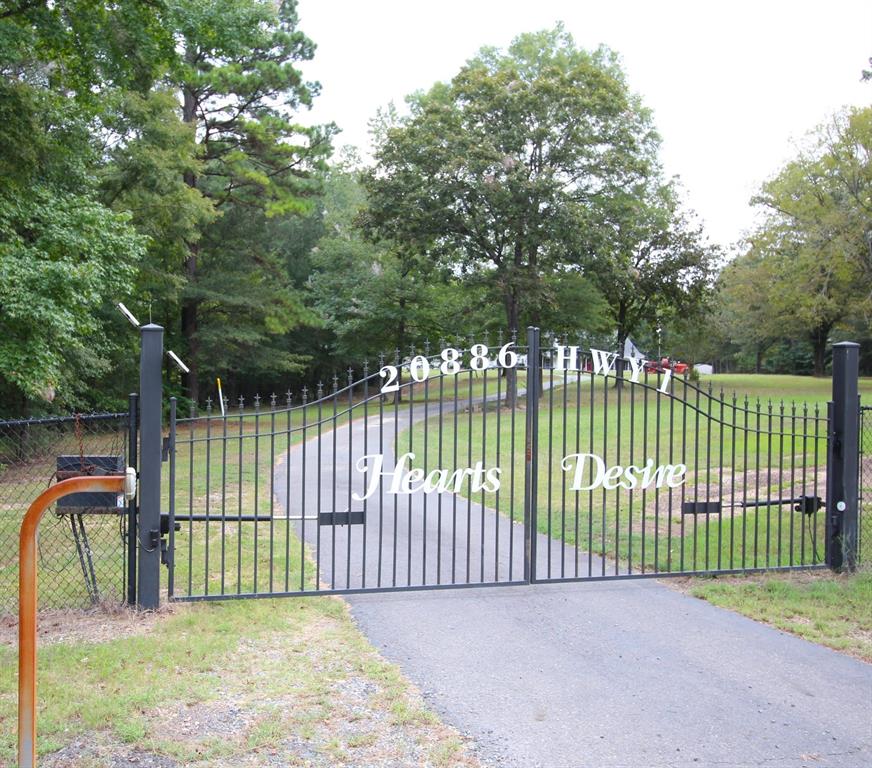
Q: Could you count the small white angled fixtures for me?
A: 2